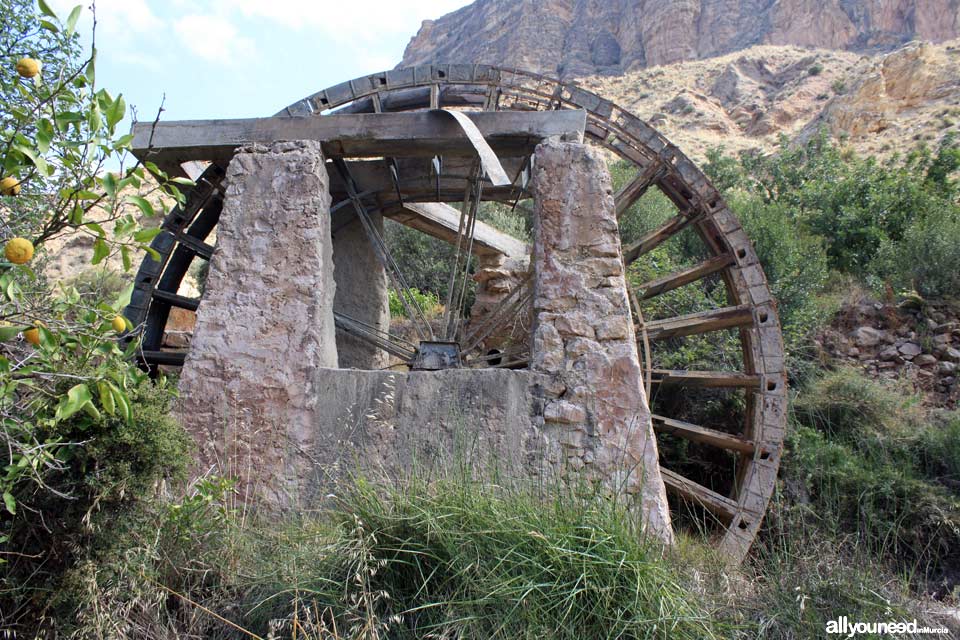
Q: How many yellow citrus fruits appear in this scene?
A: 5